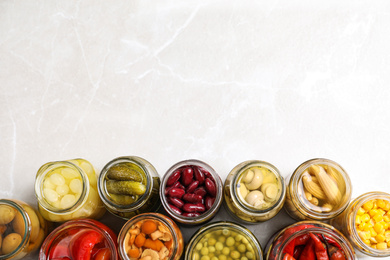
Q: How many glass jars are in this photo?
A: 11